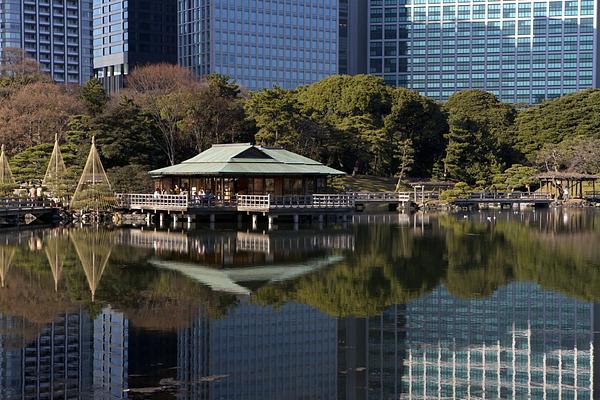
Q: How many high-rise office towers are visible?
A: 4